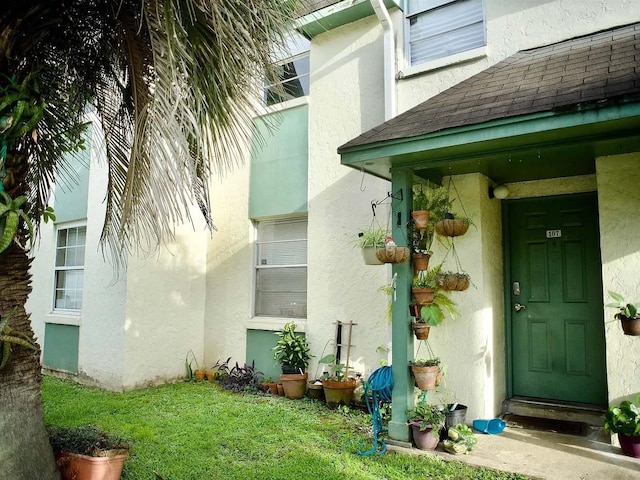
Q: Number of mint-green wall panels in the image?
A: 4